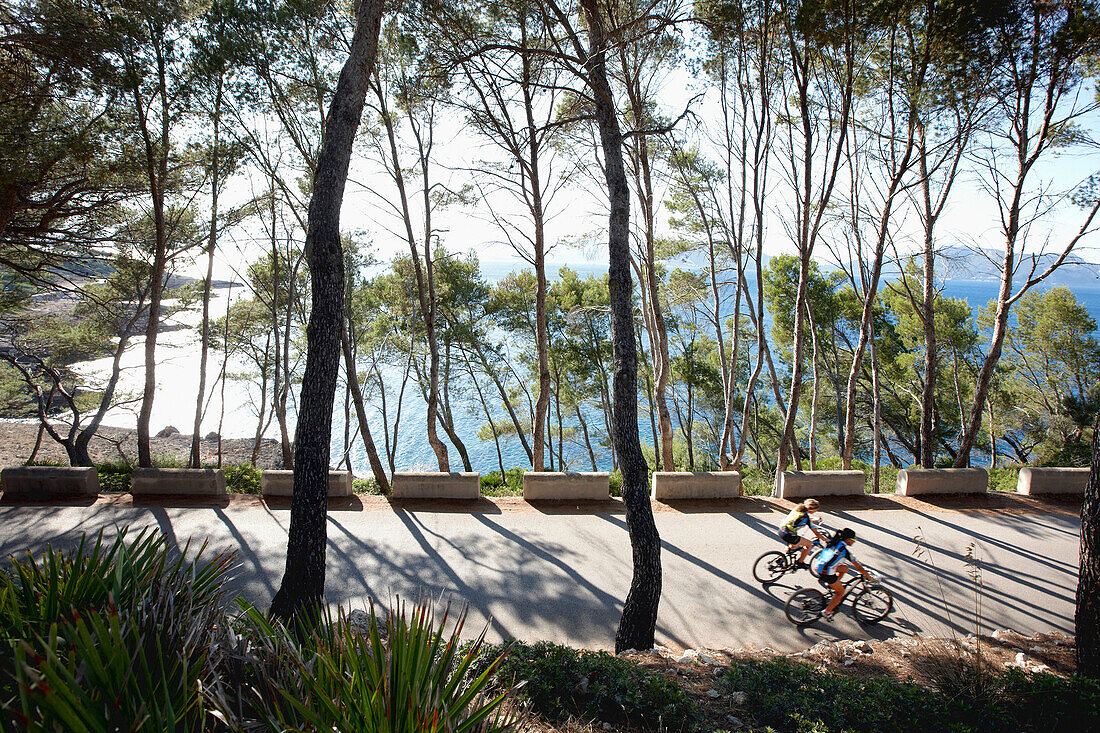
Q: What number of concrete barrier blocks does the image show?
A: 9